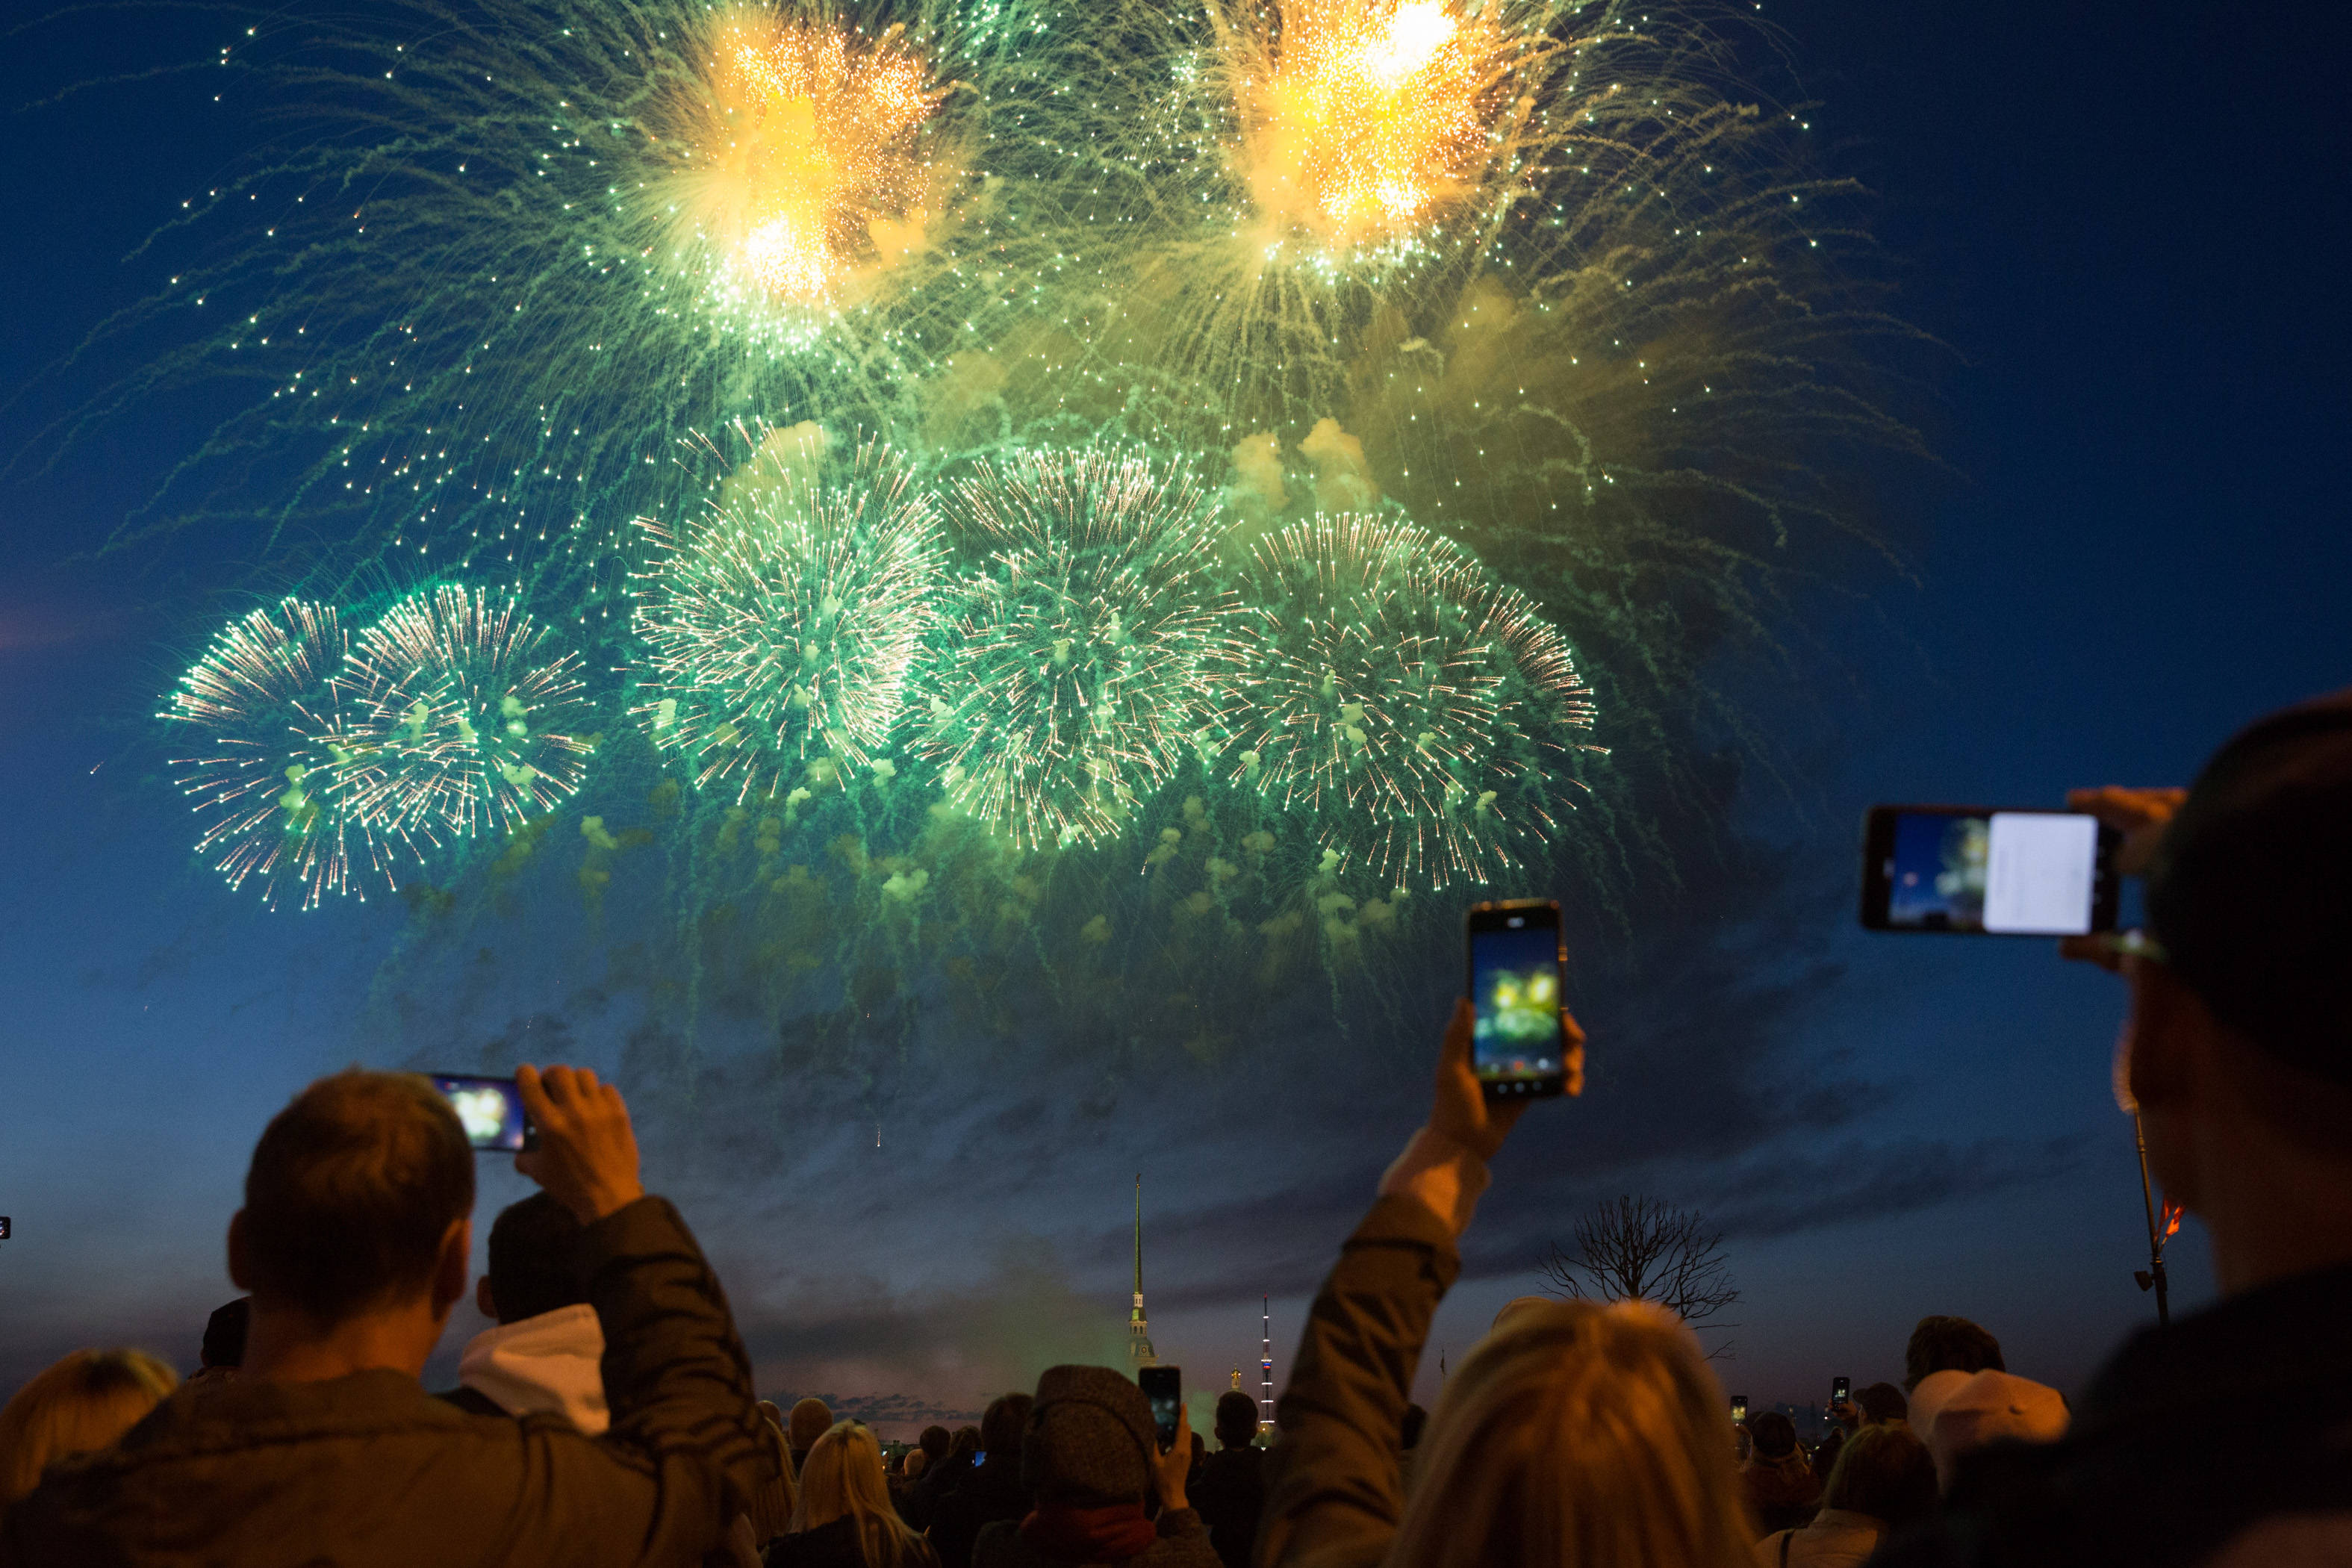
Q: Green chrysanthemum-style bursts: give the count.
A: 5